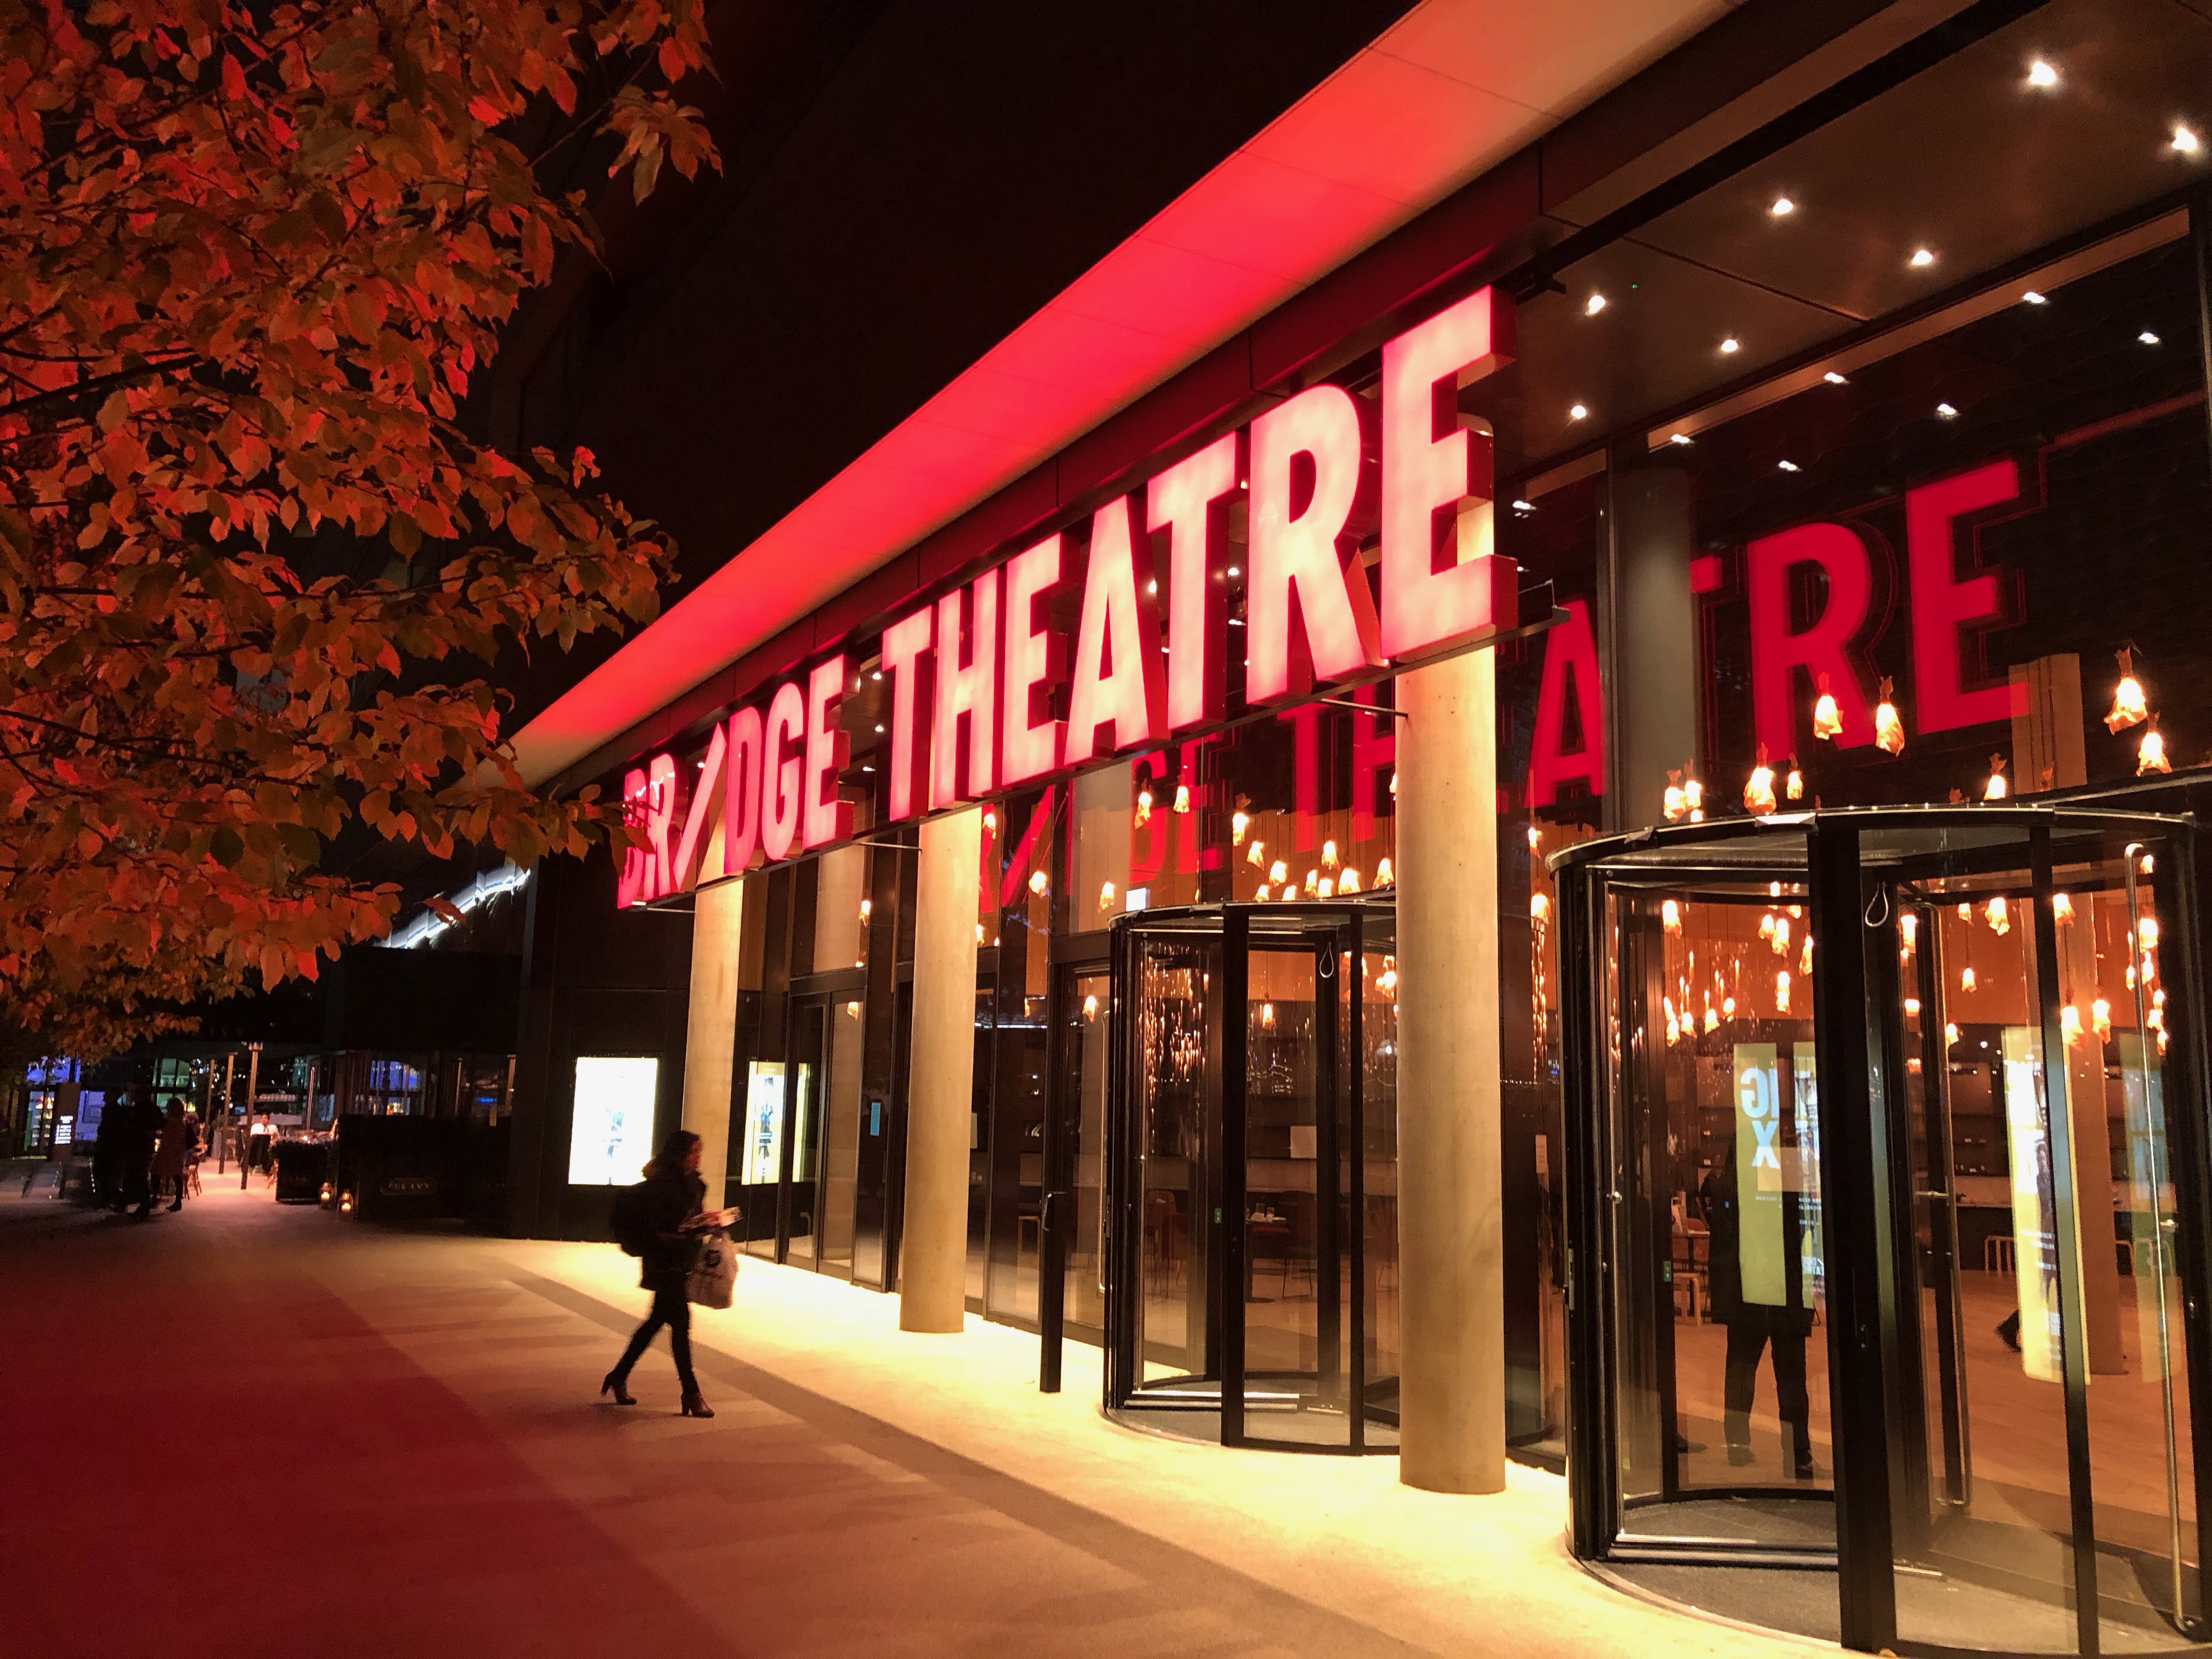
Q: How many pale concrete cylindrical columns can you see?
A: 3